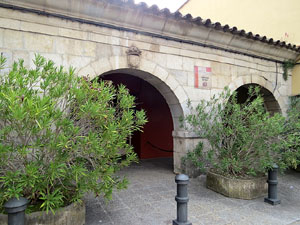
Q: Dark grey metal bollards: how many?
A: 3